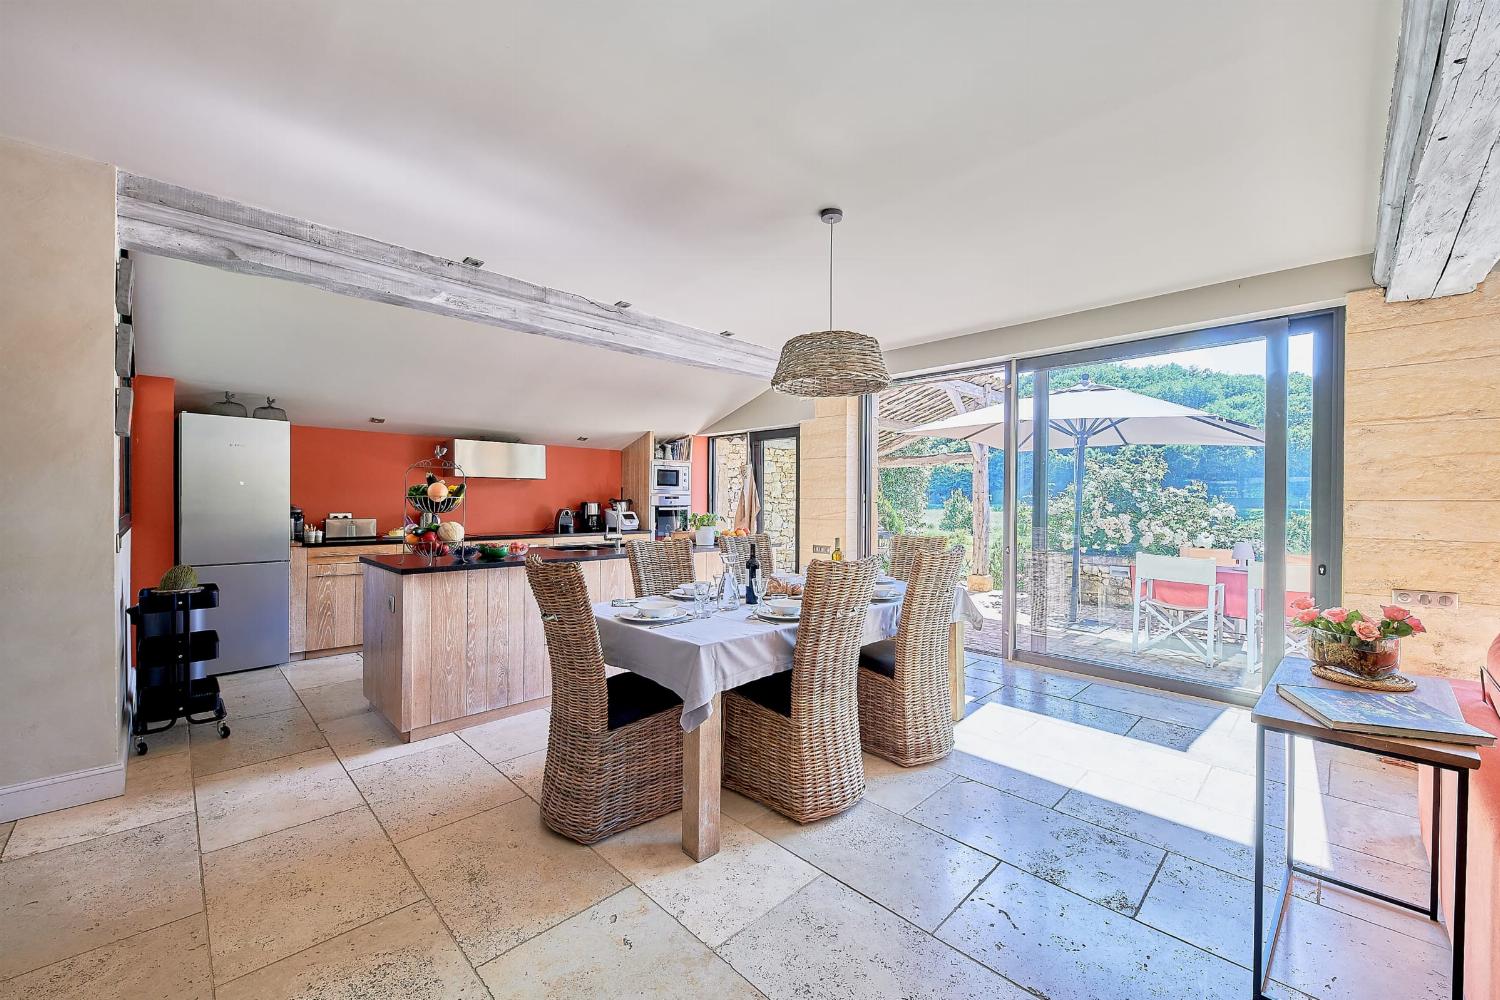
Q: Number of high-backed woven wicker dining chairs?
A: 6